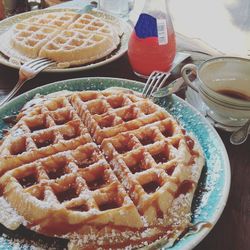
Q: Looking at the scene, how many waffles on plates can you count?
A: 2